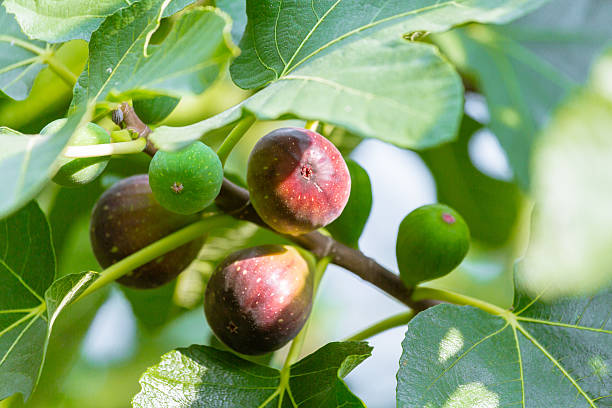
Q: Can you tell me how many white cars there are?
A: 0